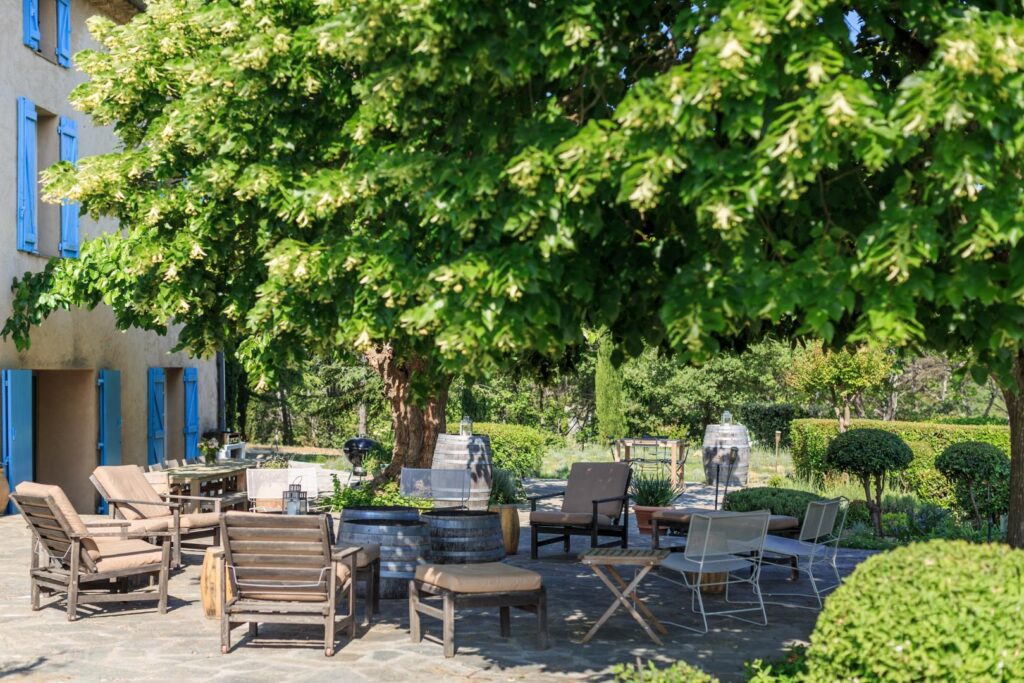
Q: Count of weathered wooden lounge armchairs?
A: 4